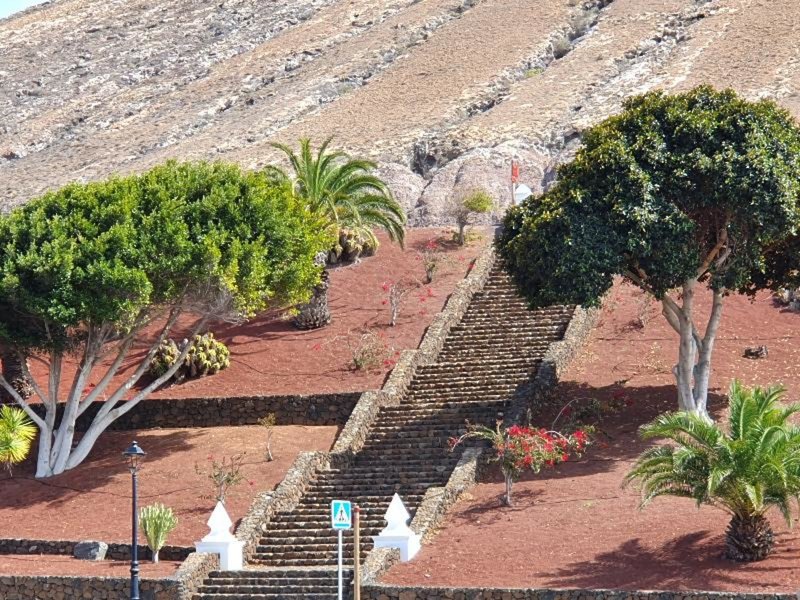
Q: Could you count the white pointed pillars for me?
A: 2